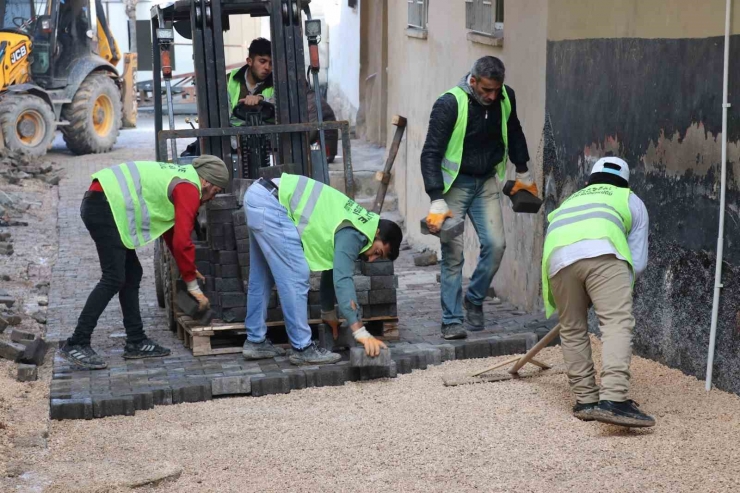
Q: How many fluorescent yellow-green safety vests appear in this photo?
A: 5